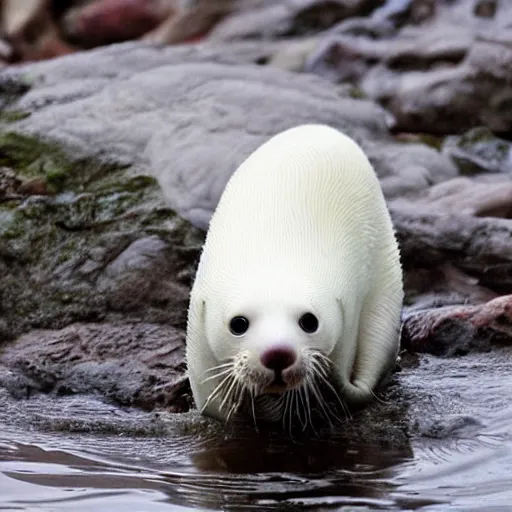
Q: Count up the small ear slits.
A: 2